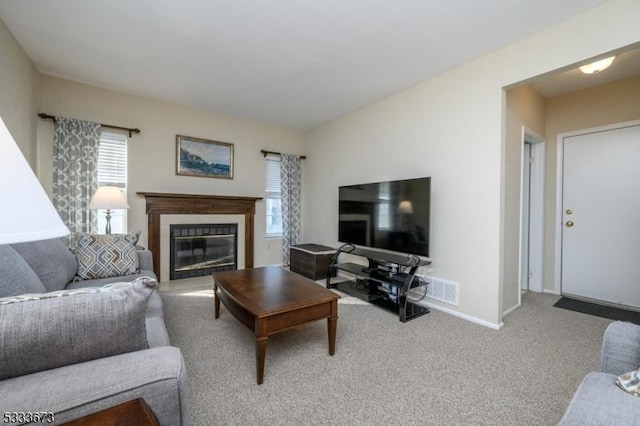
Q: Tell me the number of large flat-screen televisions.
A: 1